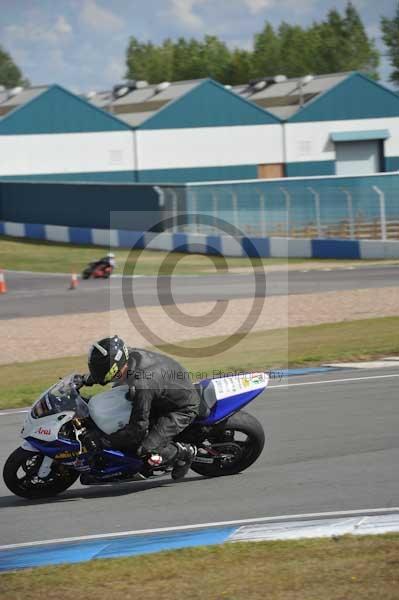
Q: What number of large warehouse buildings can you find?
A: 3